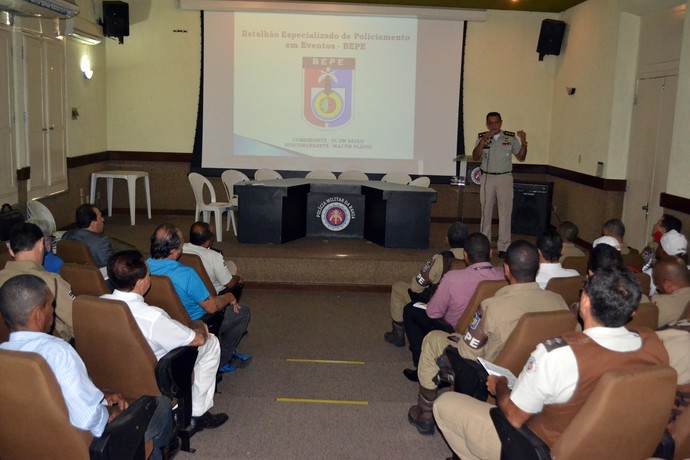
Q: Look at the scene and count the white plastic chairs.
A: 7